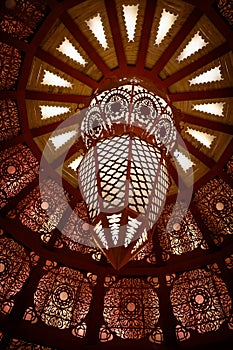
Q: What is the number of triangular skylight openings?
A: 13